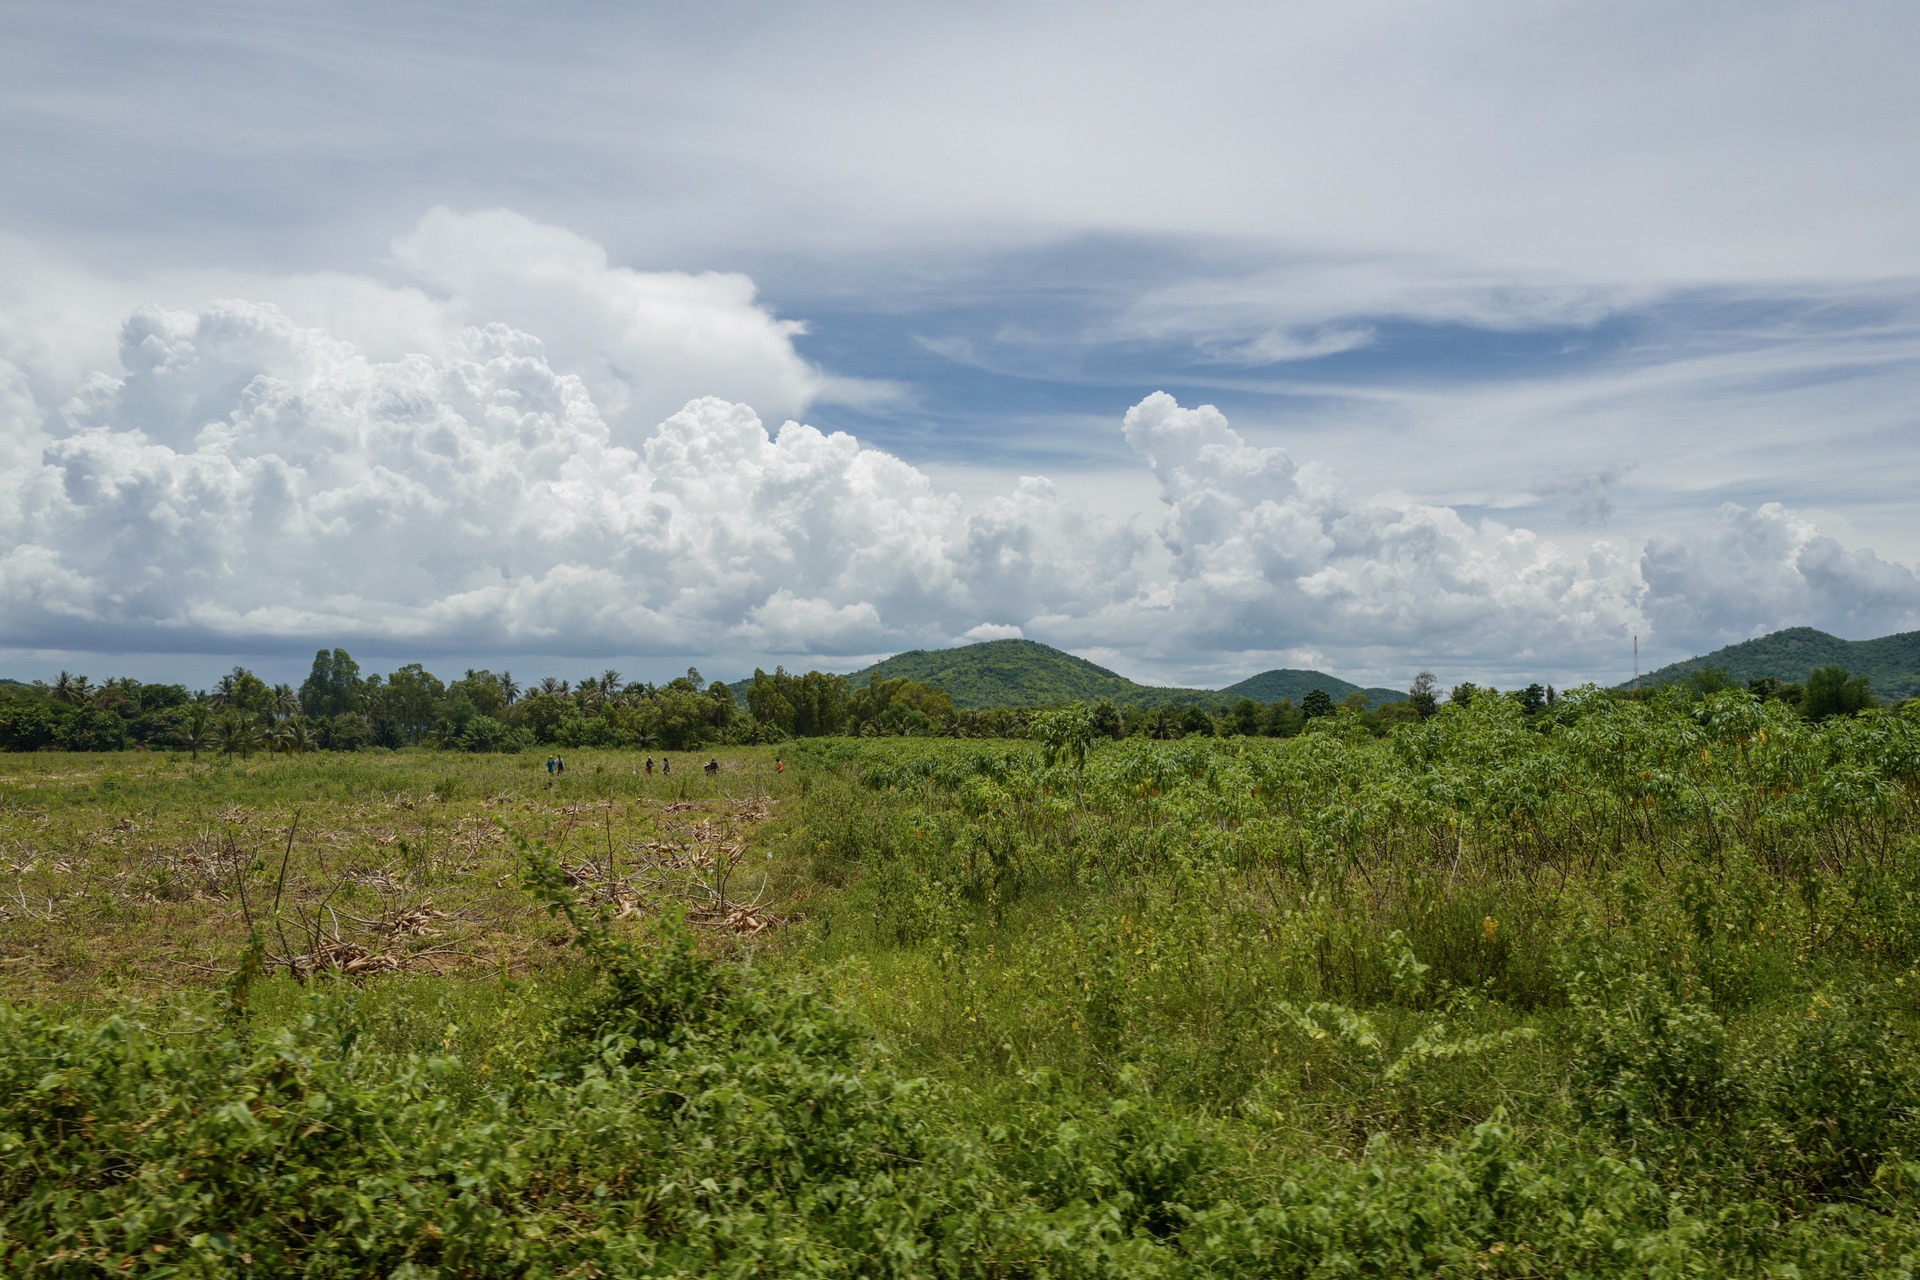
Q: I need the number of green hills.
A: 3